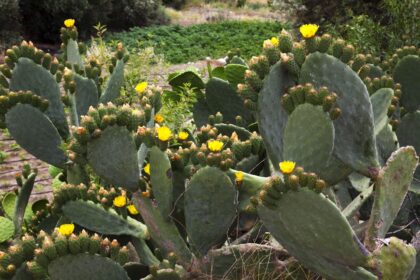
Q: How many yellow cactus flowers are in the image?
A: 14